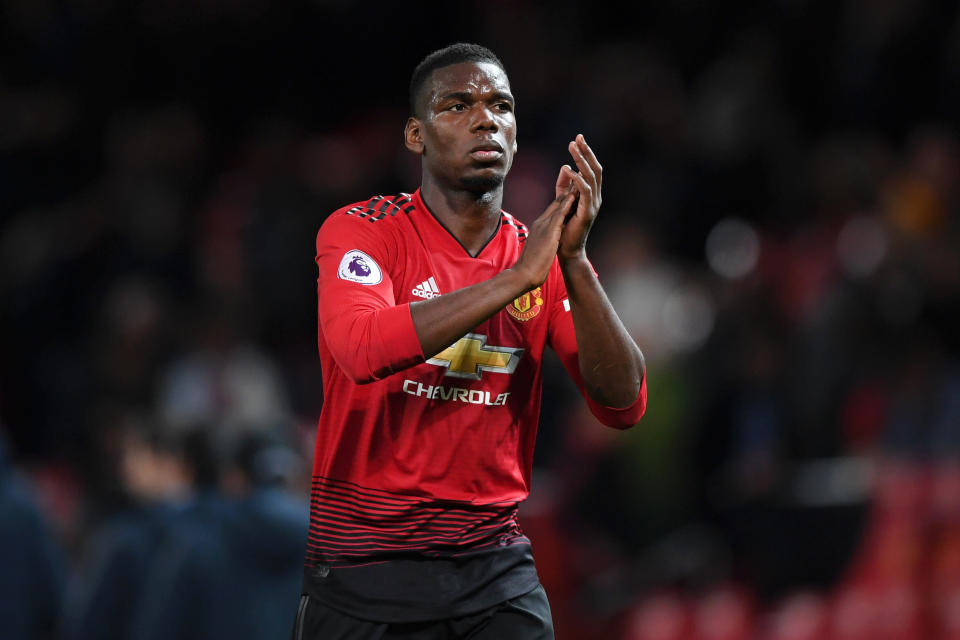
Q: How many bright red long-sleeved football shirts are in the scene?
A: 1